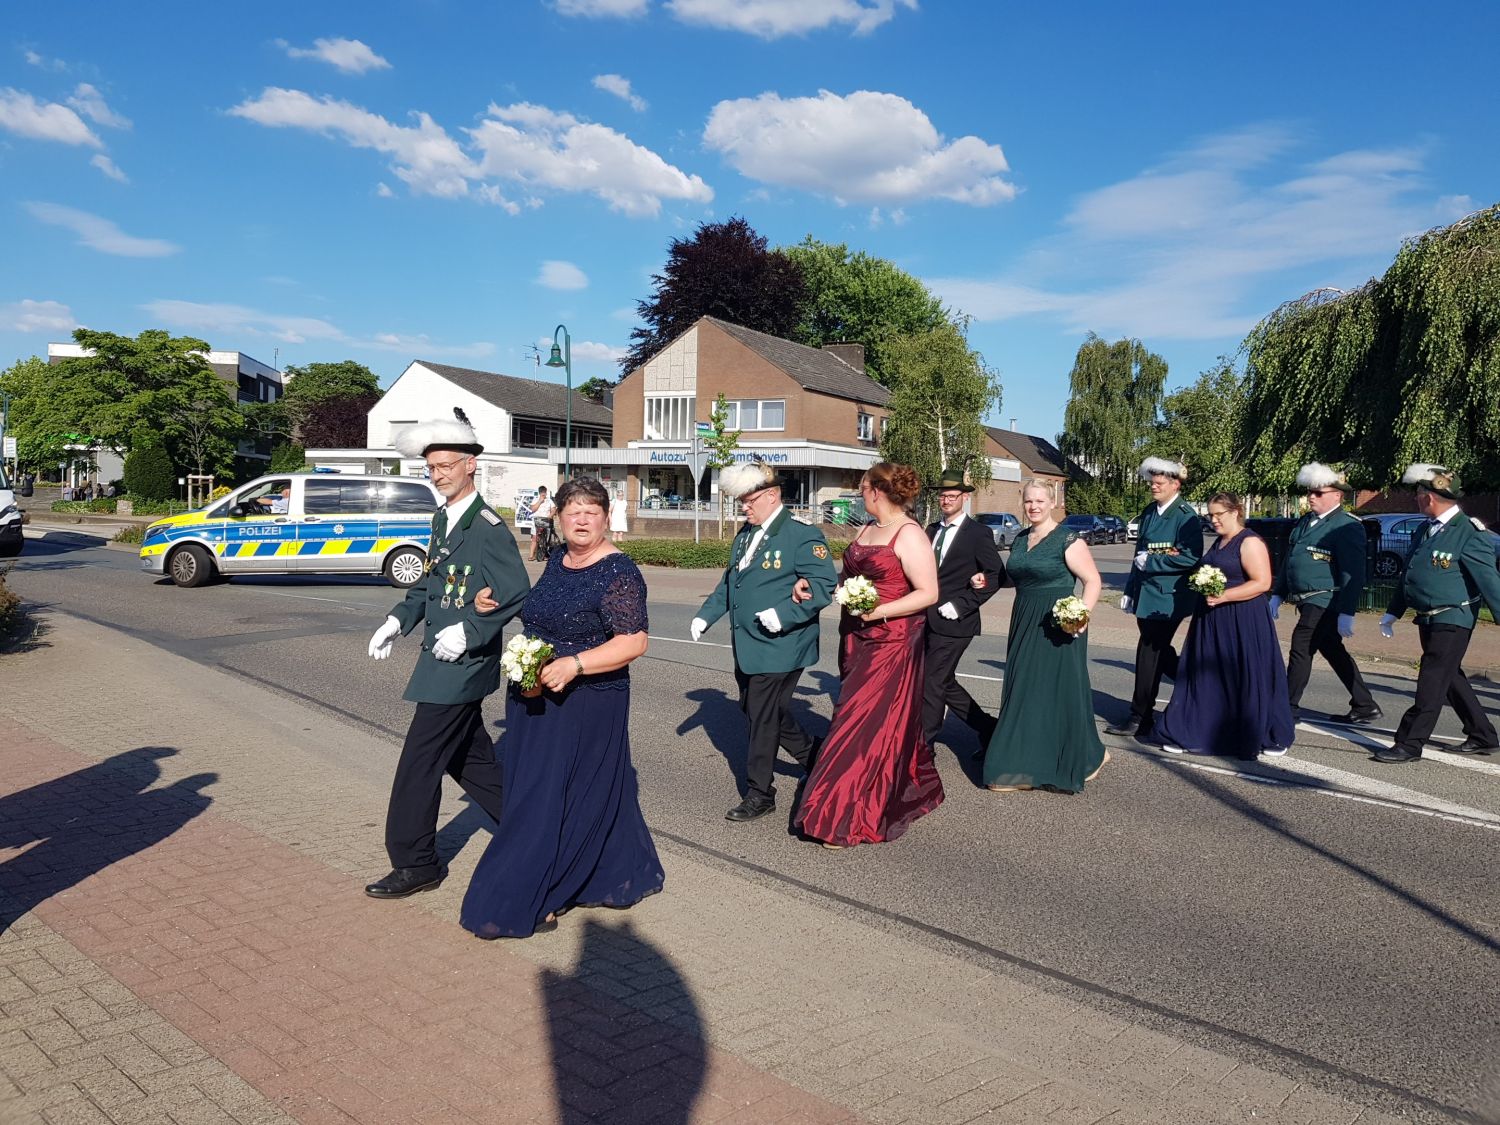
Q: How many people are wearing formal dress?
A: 10